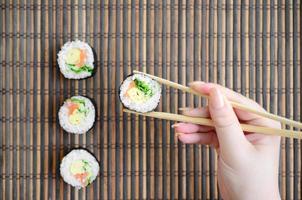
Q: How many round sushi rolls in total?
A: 4